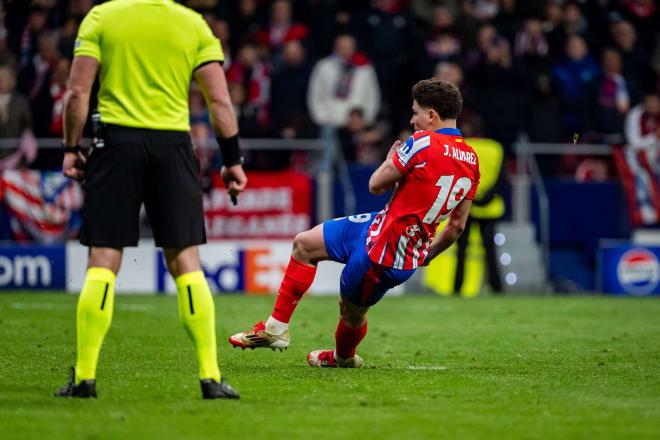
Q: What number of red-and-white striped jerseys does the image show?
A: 1